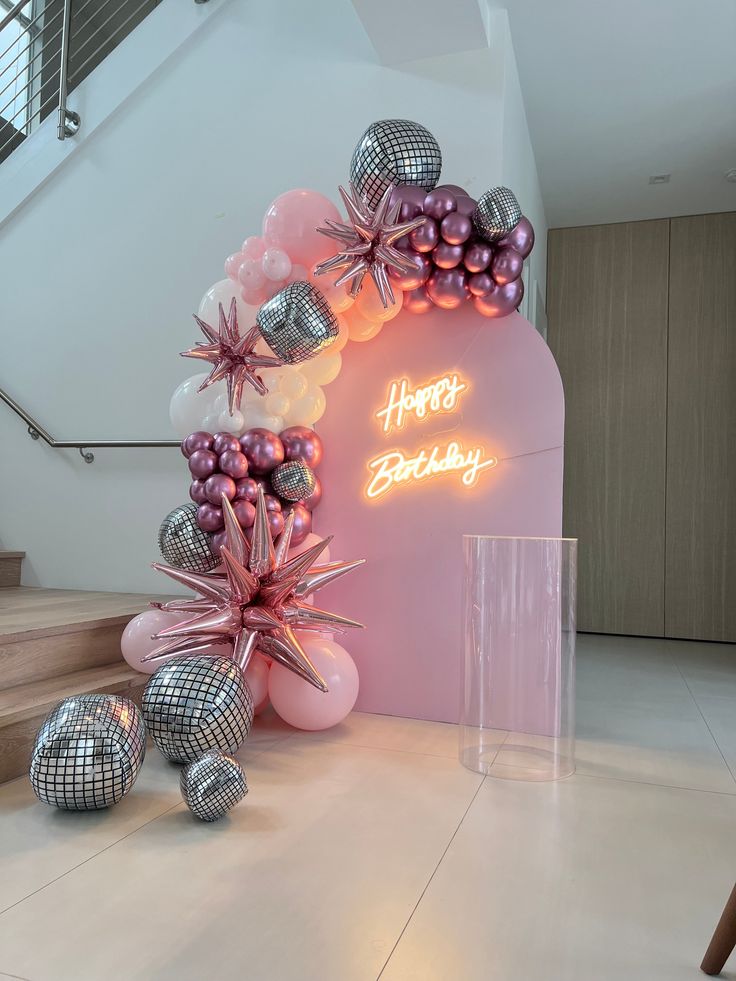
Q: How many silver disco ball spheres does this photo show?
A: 8